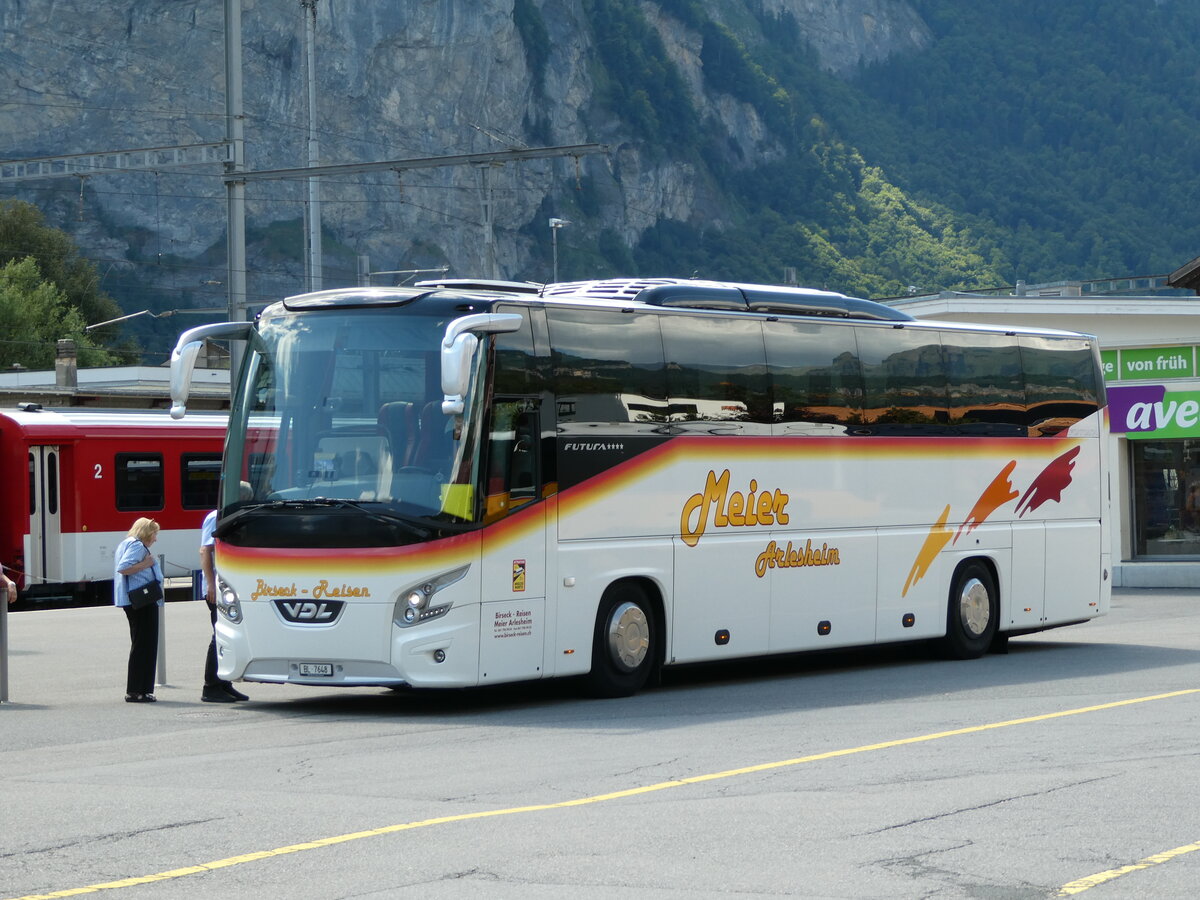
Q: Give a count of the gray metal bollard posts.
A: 2